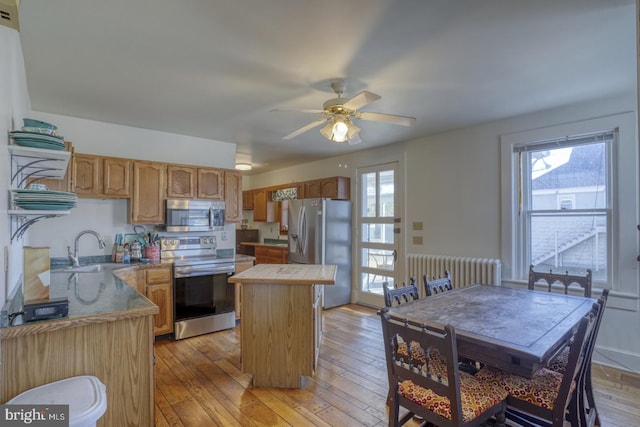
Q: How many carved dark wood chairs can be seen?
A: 6